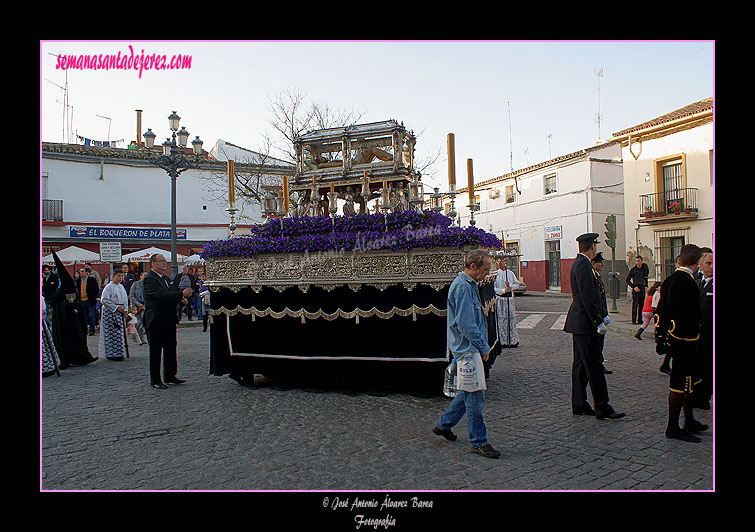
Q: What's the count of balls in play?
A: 0